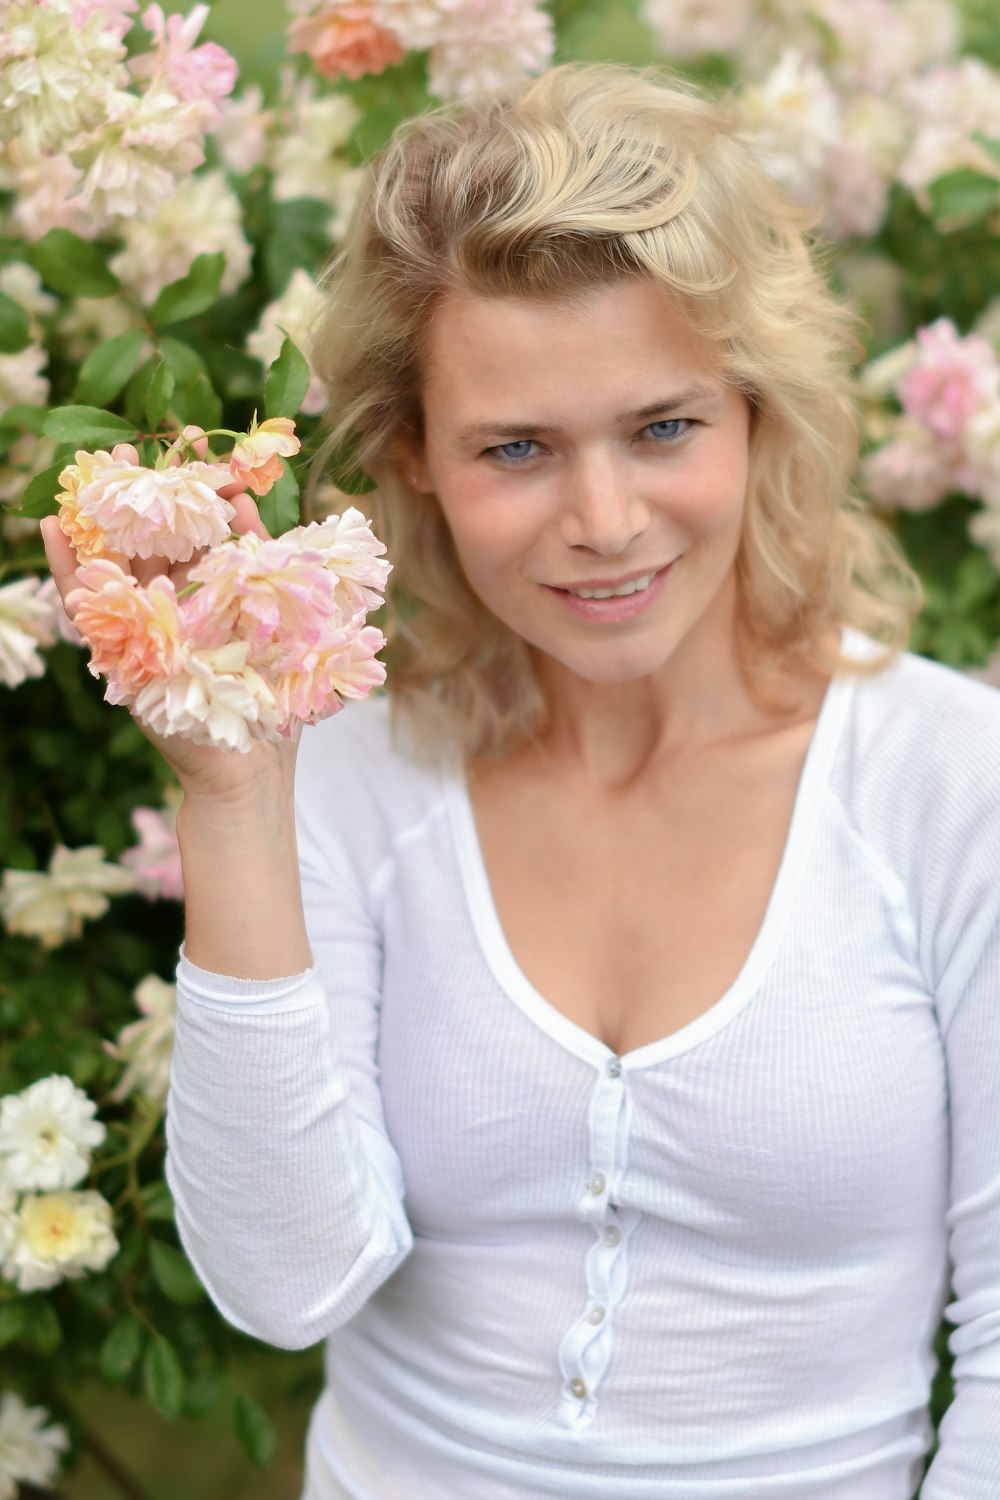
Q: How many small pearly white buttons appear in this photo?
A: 5